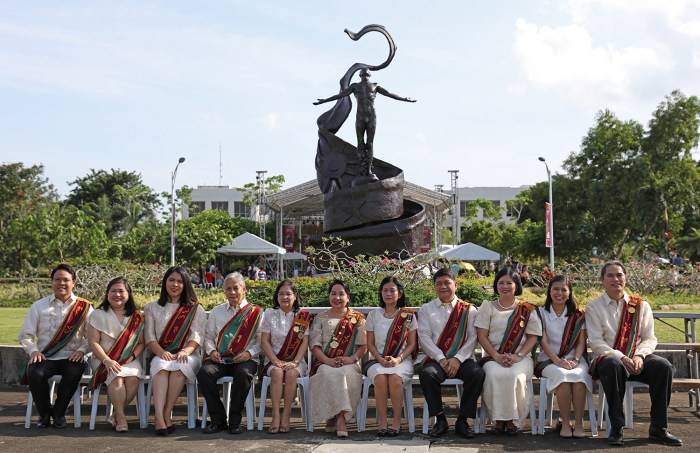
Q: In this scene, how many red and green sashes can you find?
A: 11